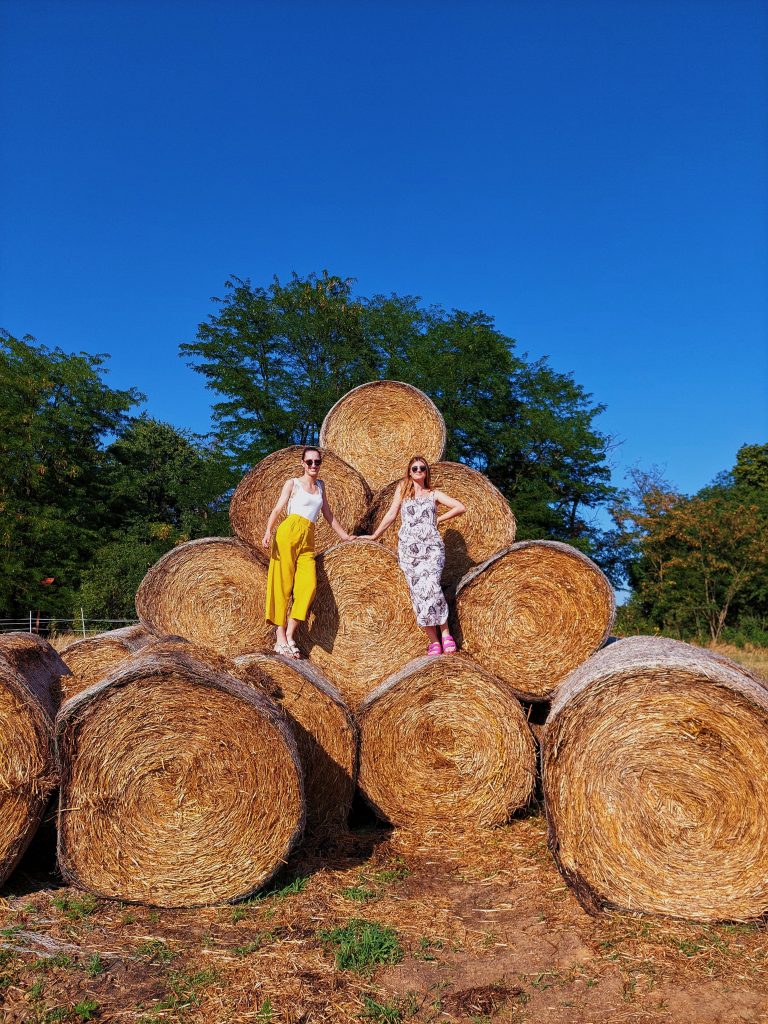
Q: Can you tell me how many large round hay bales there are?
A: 12